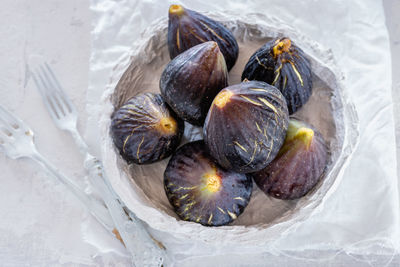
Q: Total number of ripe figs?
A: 7